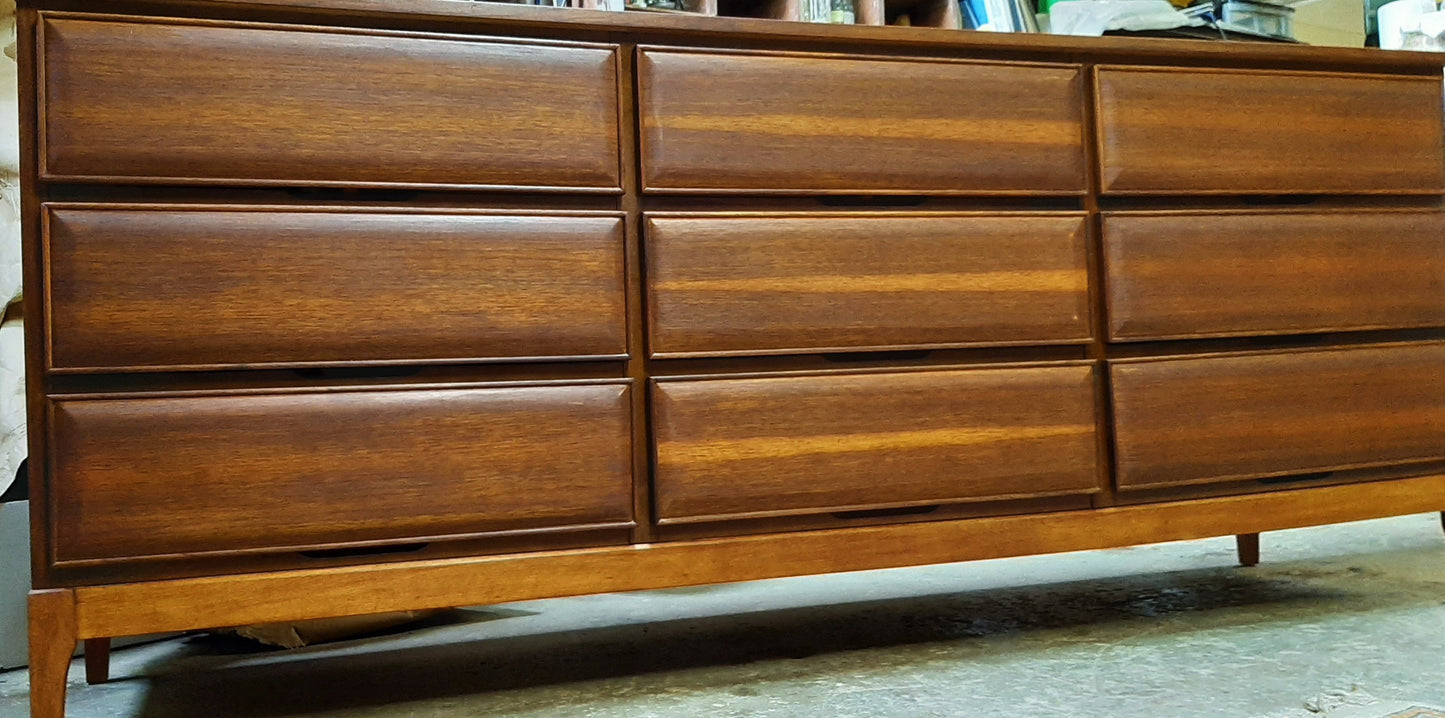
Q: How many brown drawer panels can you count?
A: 9